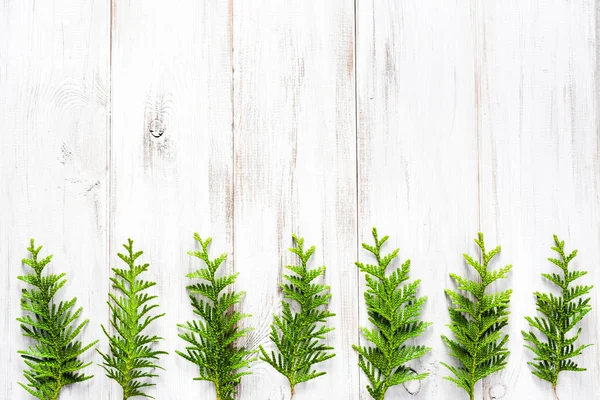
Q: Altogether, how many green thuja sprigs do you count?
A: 7